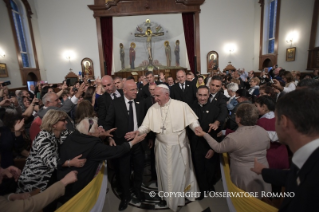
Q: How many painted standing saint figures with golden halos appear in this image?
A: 4